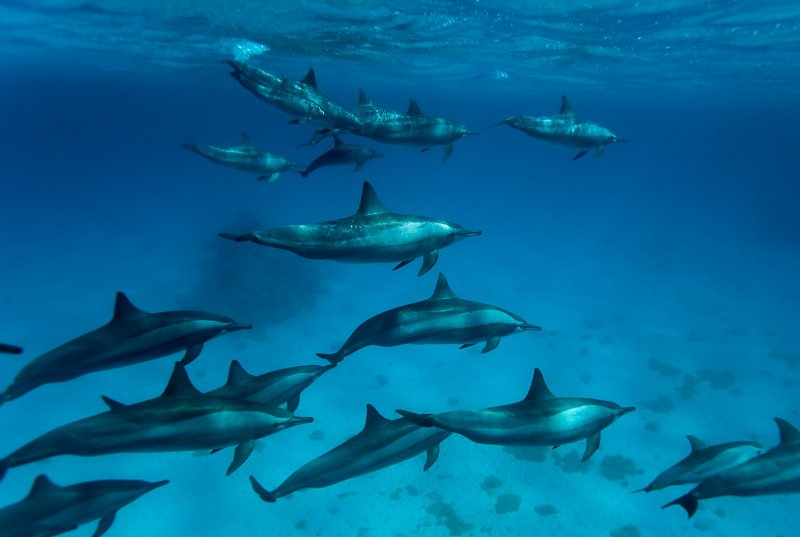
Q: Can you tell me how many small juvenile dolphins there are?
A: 2